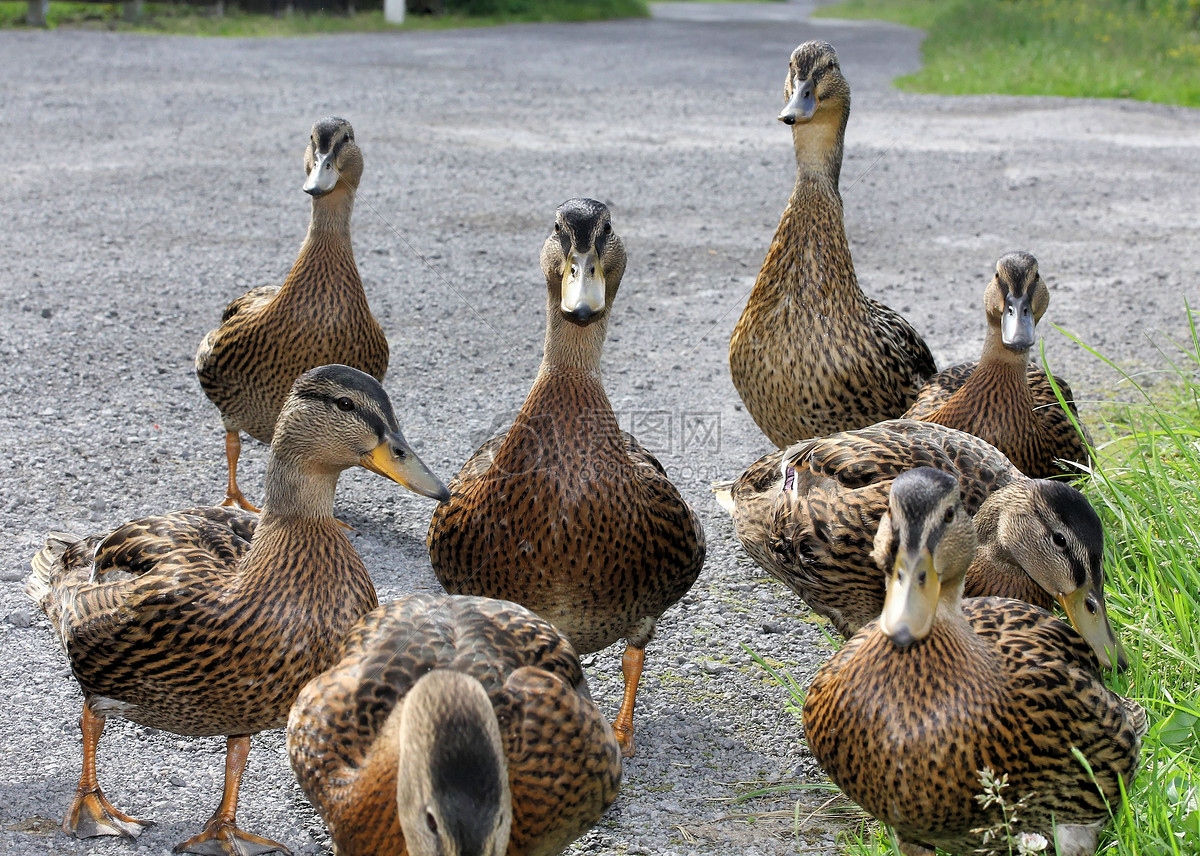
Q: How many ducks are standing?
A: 8